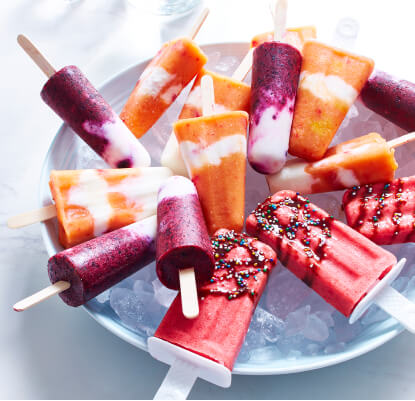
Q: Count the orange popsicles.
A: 7